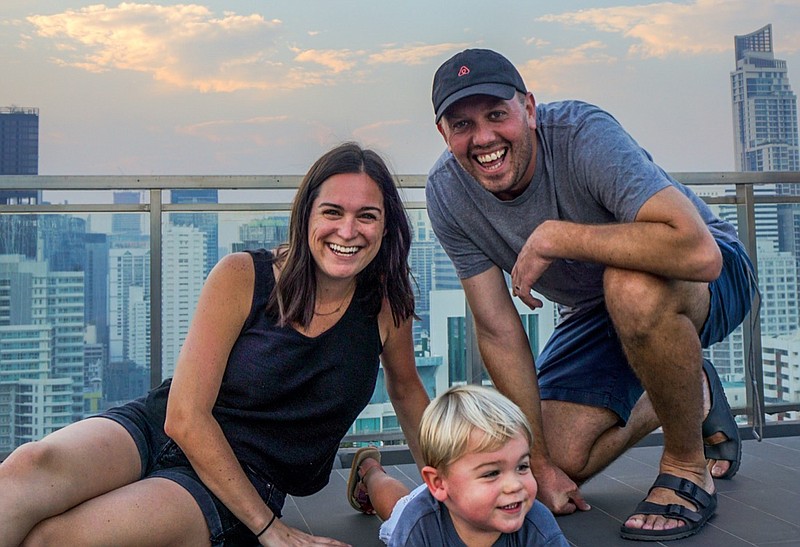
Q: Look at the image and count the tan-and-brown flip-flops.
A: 1